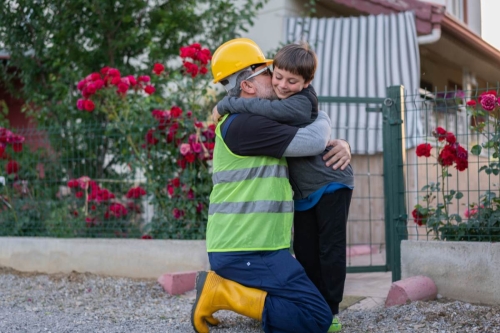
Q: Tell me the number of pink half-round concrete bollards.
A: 2